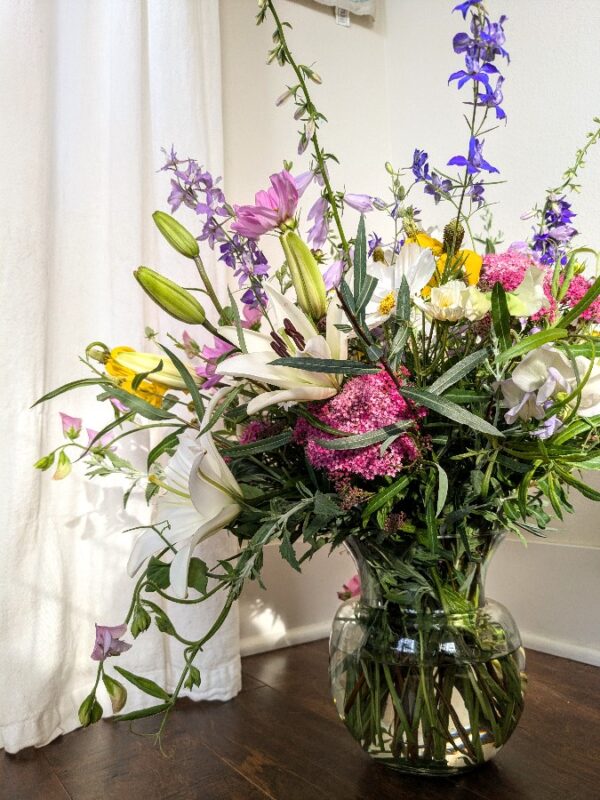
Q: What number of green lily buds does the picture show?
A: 3